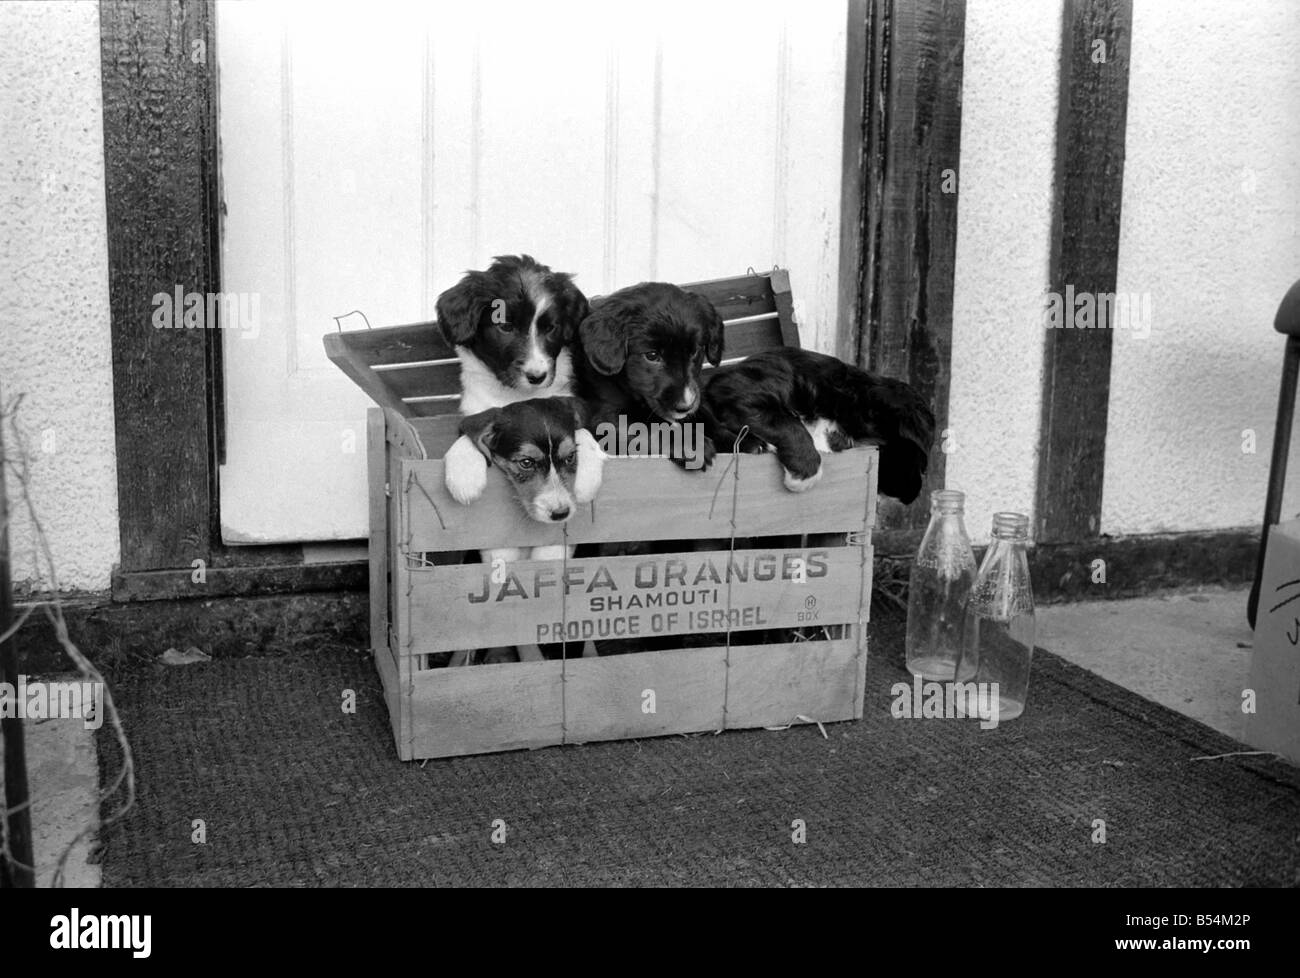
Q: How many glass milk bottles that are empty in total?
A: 2